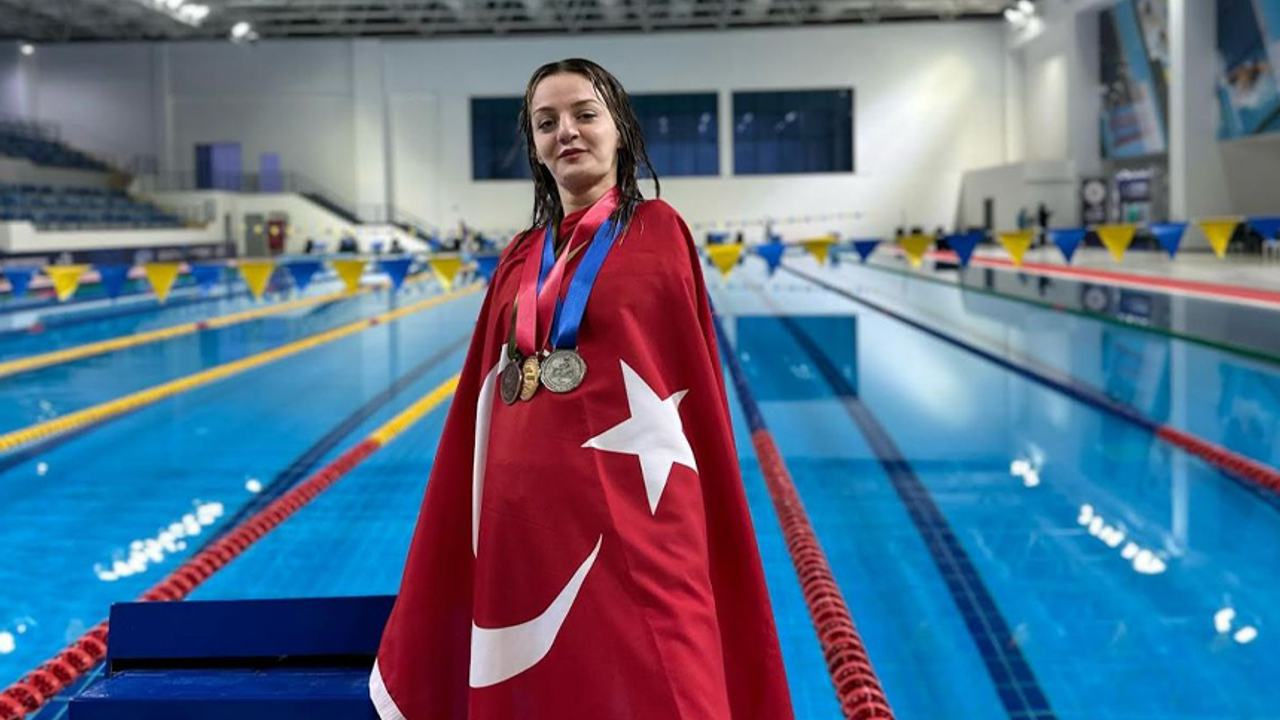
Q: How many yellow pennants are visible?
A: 11